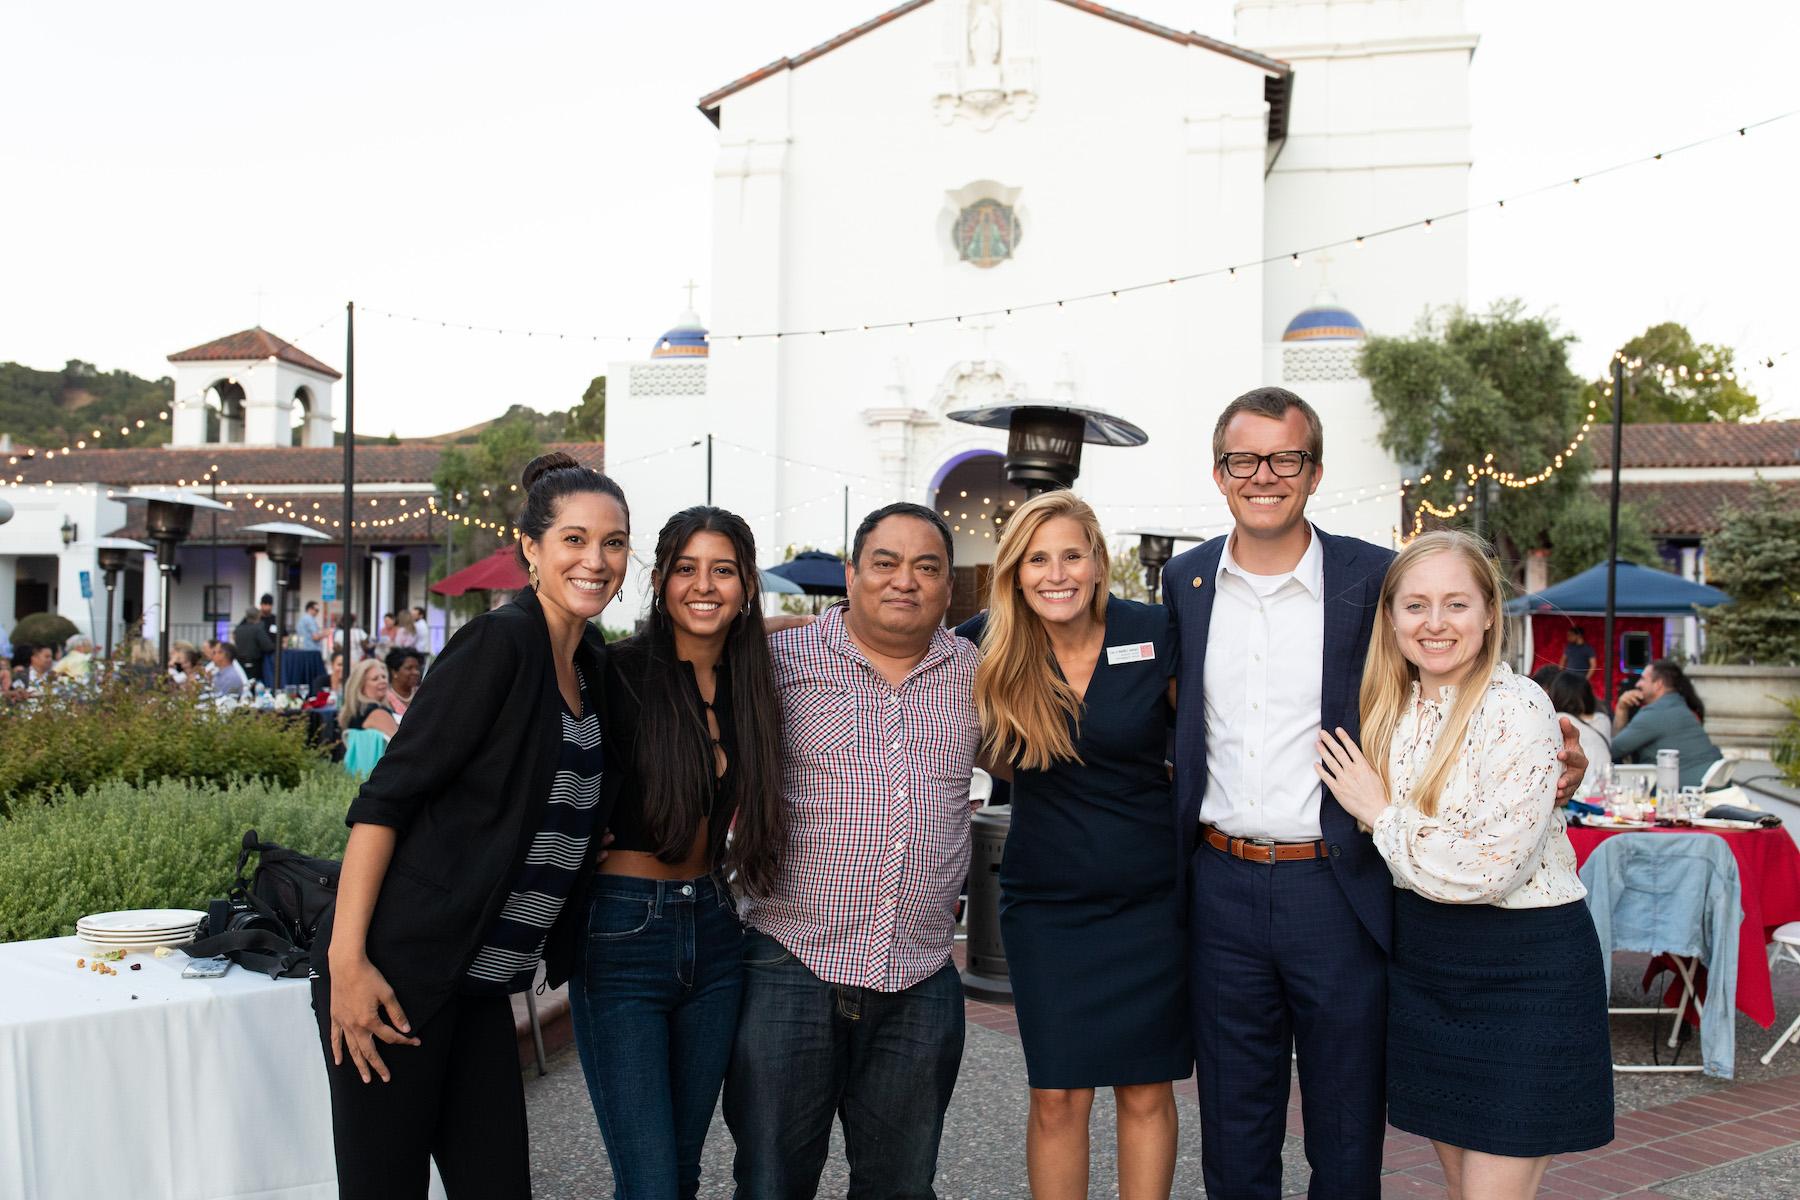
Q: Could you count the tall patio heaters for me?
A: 5